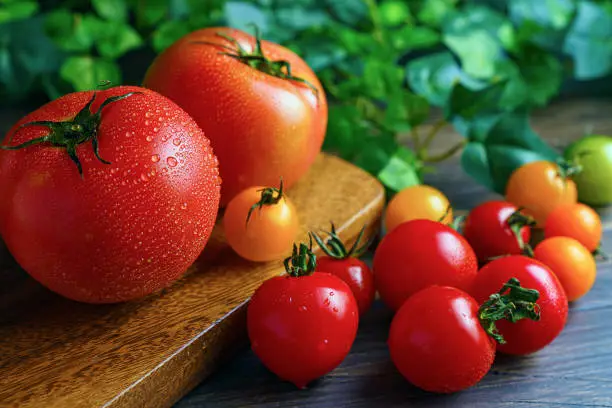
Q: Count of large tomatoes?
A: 2